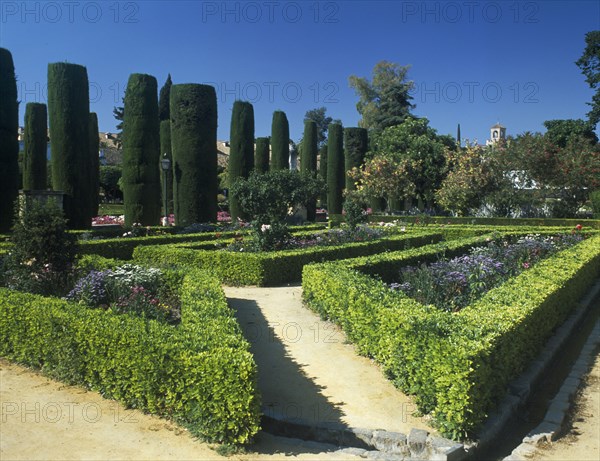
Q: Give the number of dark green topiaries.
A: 14